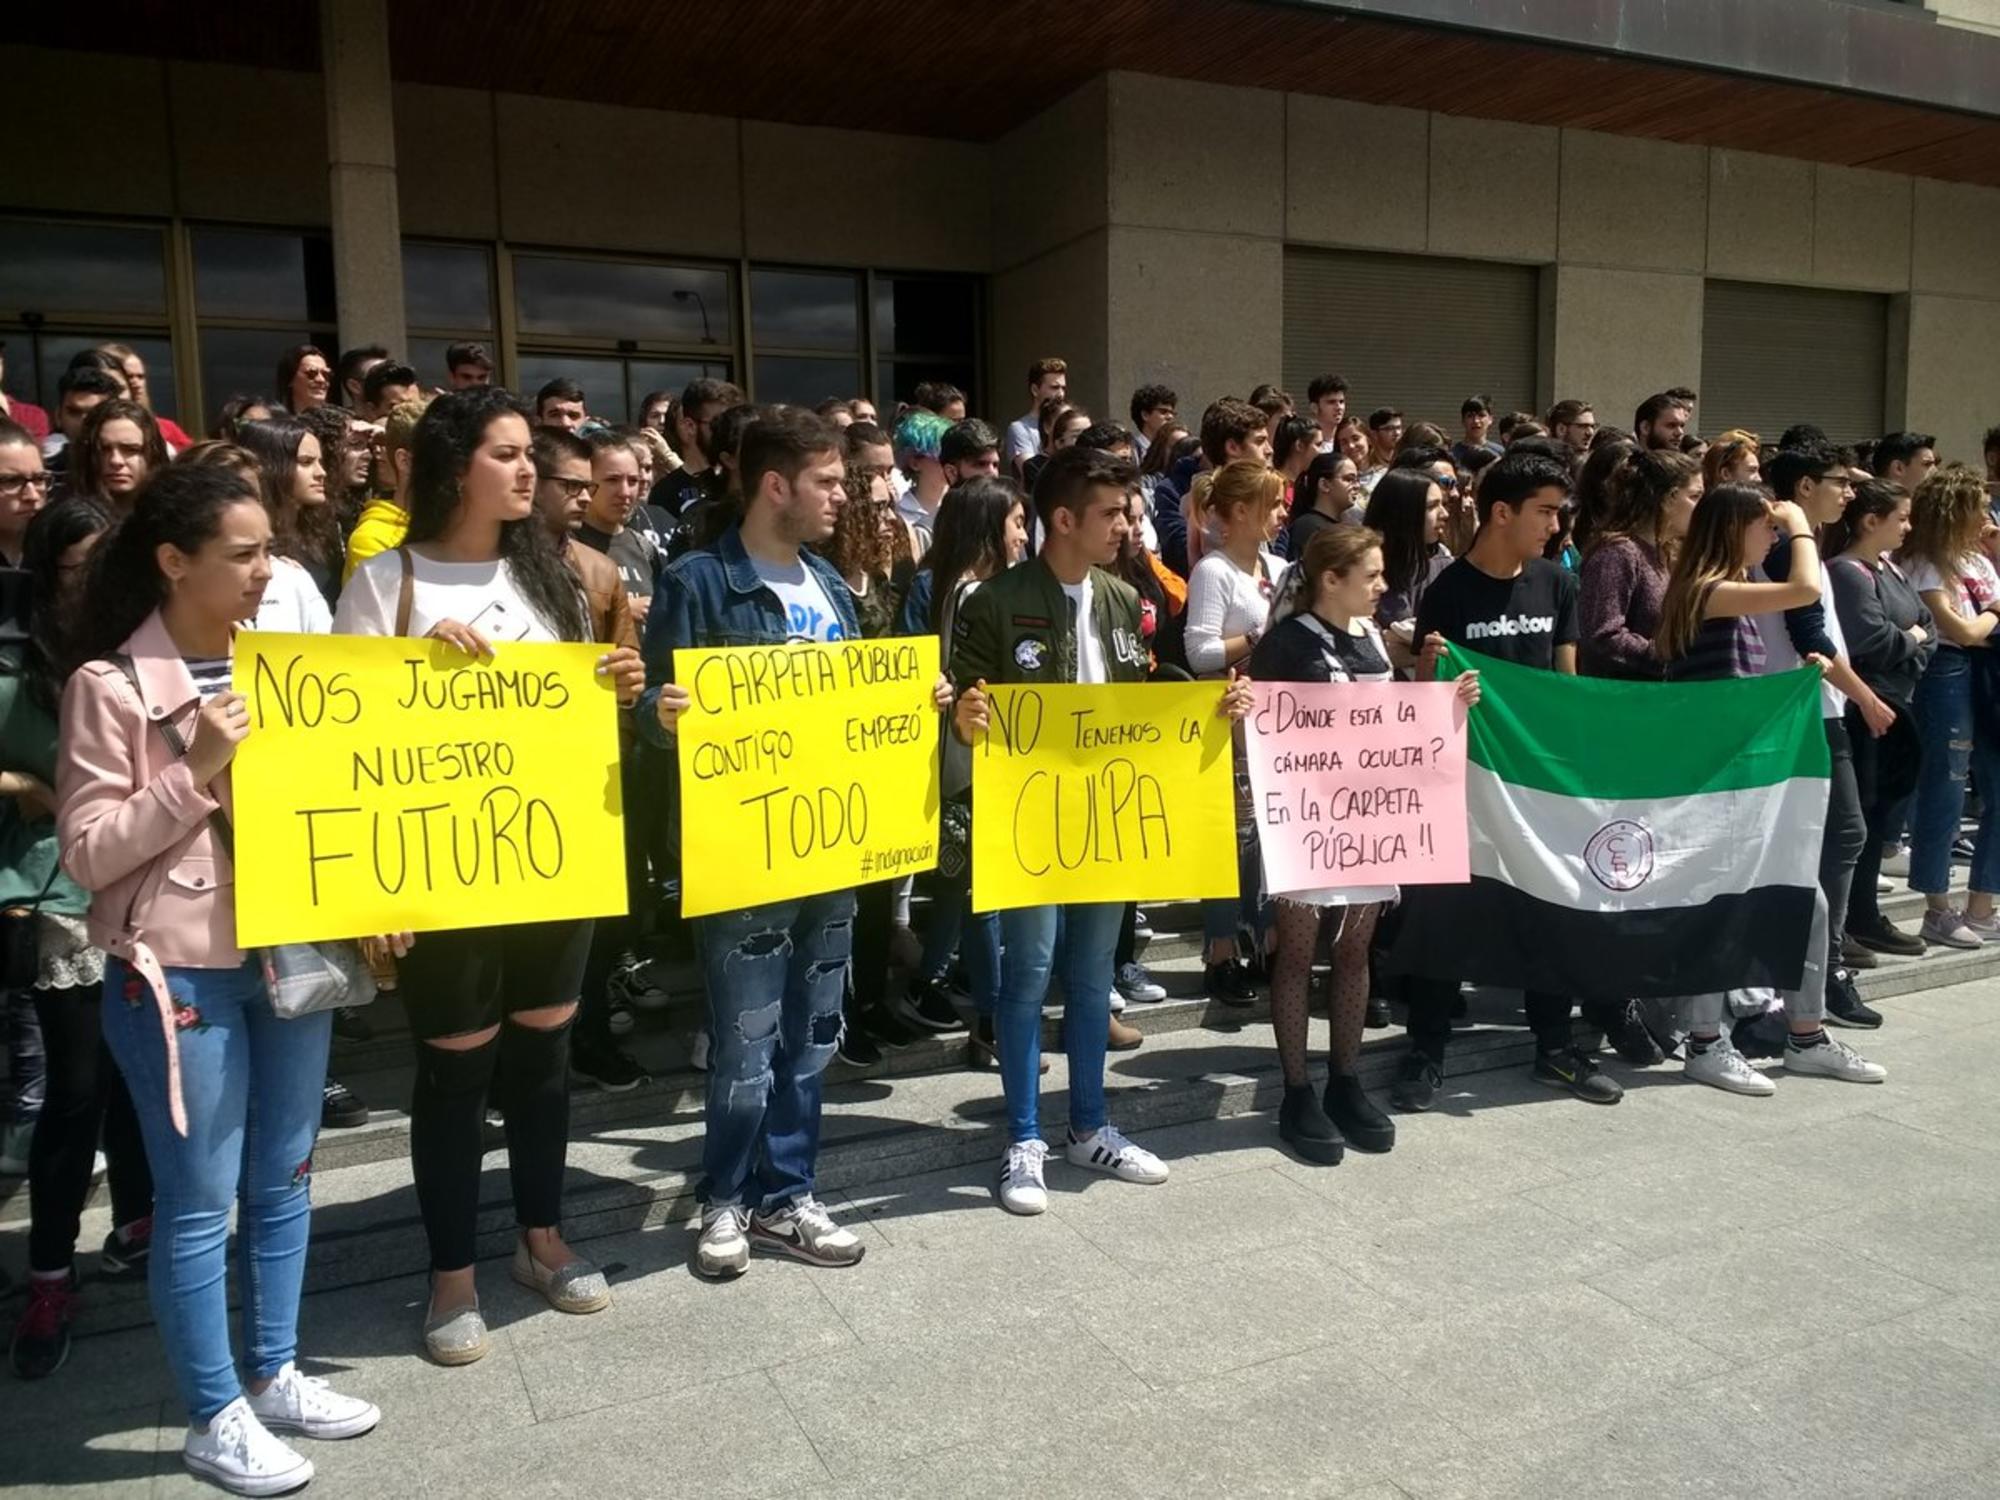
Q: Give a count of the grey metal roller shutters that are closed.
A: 2